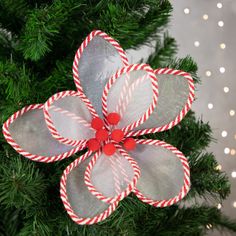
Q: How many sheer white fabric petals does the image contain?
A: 8